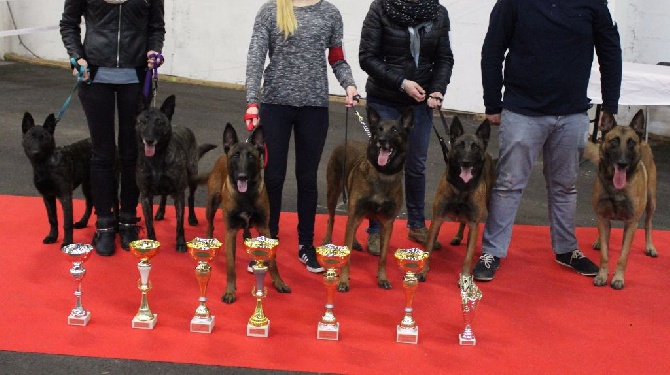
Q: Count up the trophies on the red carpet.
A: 7